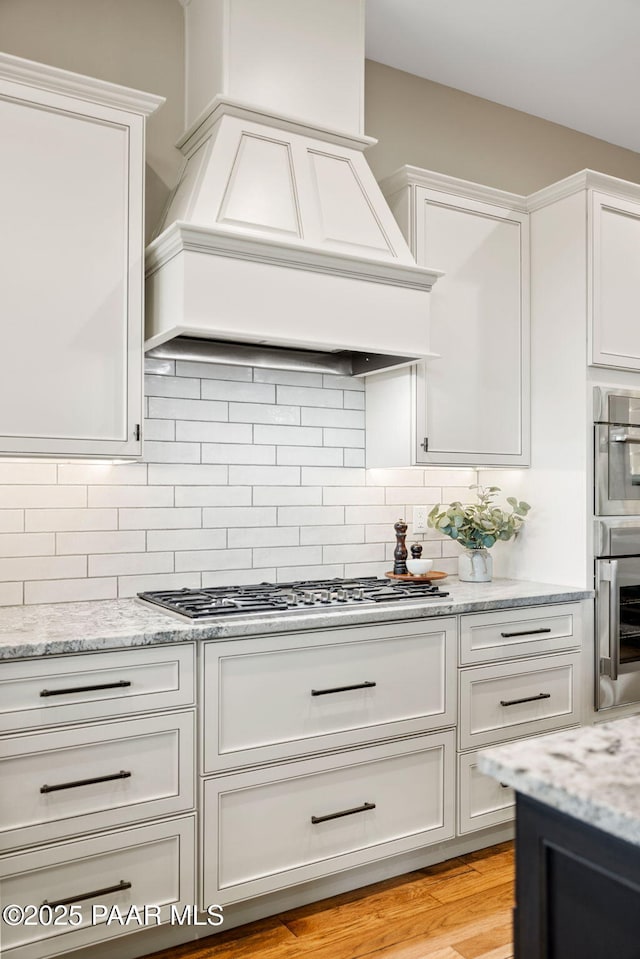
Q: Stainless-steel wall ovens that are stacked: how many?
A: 2